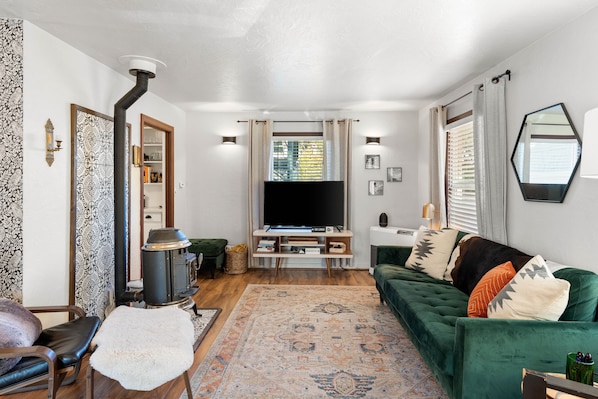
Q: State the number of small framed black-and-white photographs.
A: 3